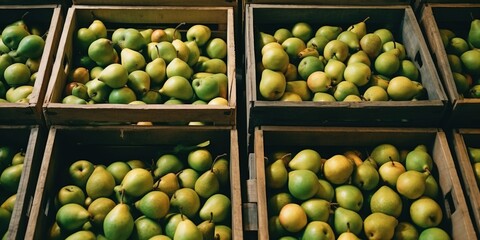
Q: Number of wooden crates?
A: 8